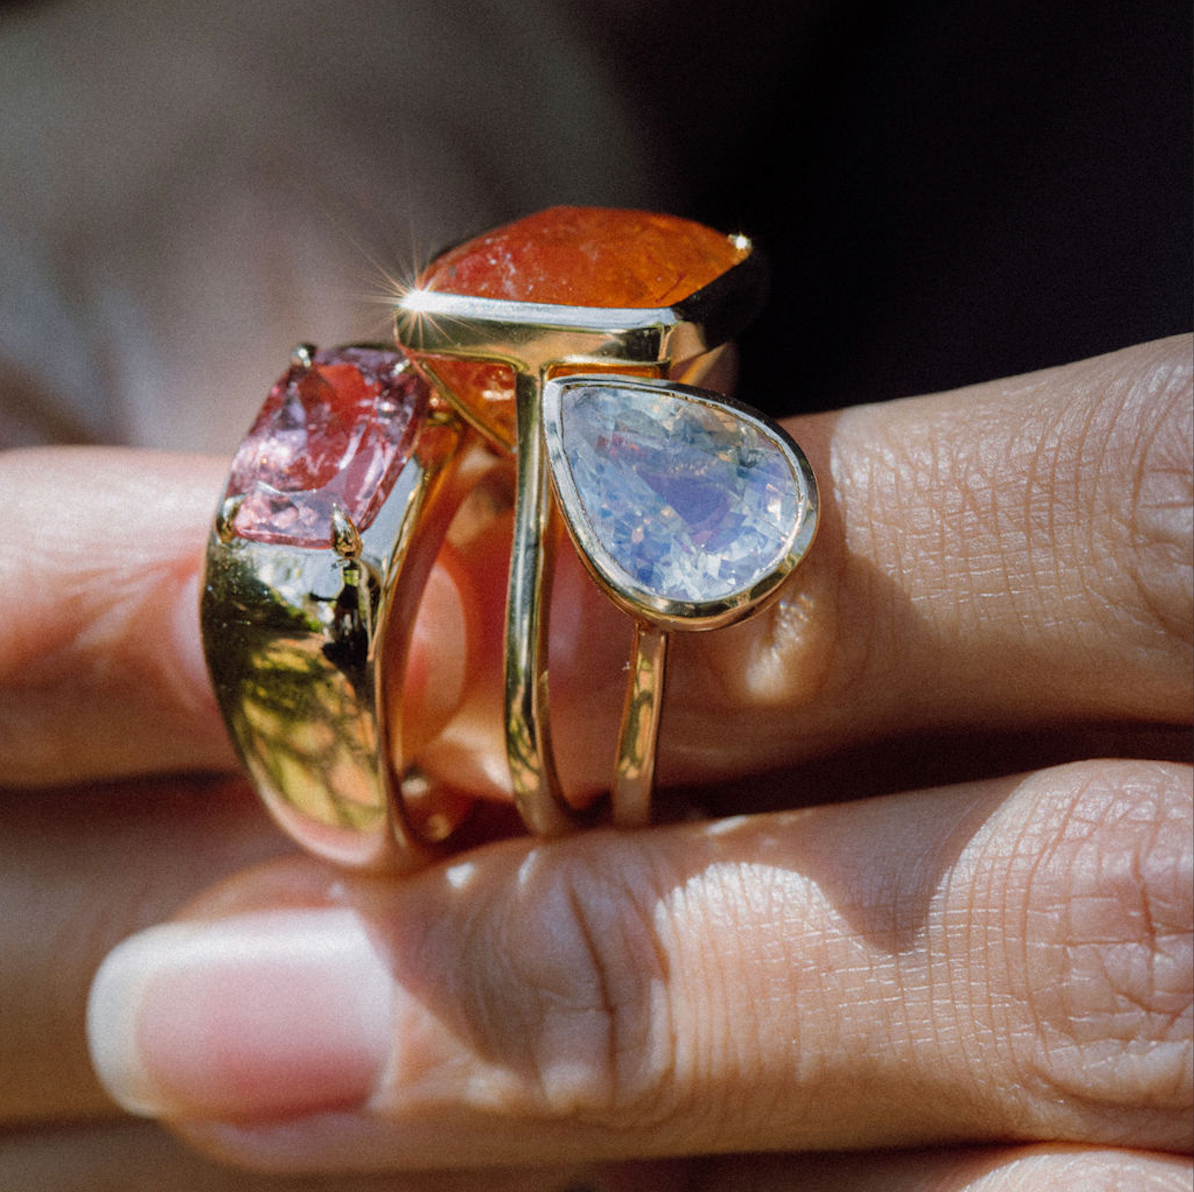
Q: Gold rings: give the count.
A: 3